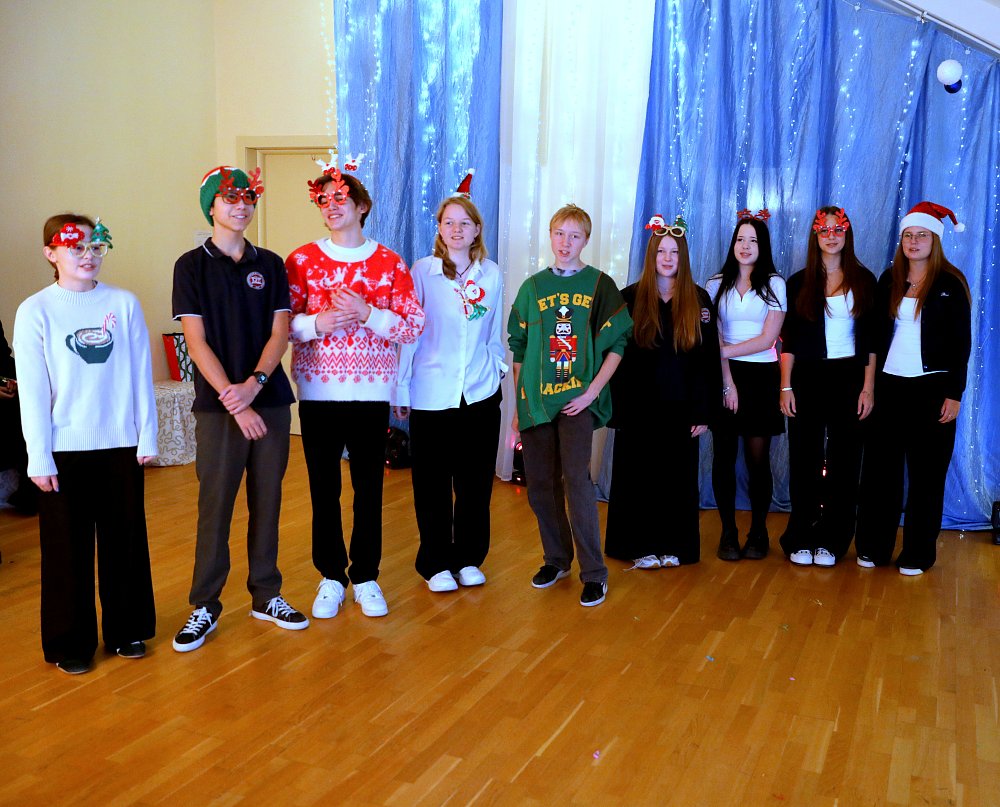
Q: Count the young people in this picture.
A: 9